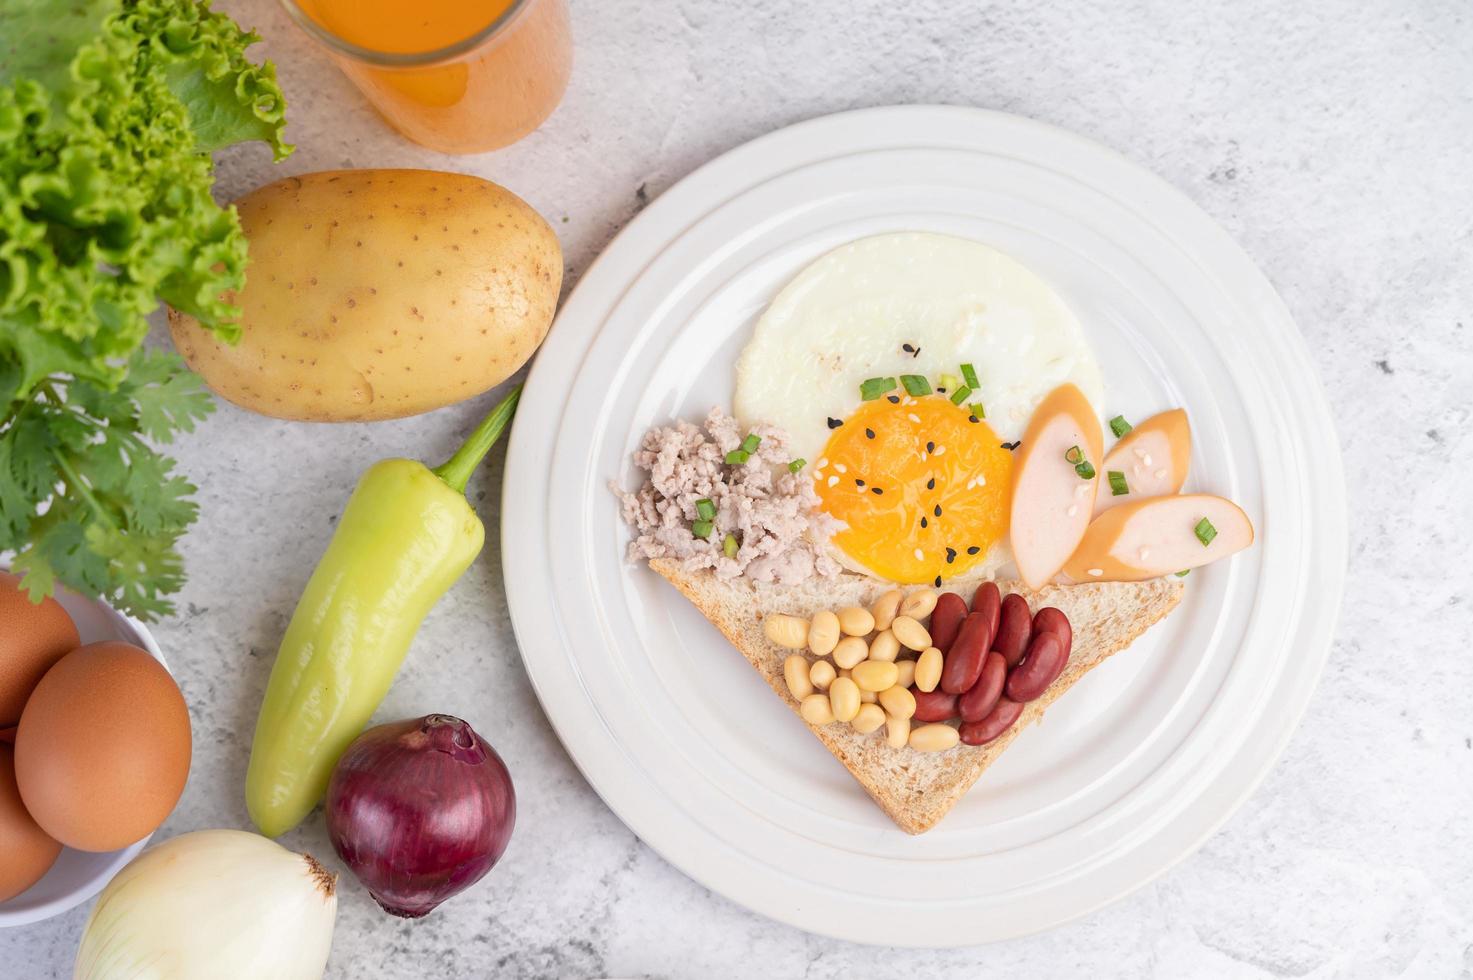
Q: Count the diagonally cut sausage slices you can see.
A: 3